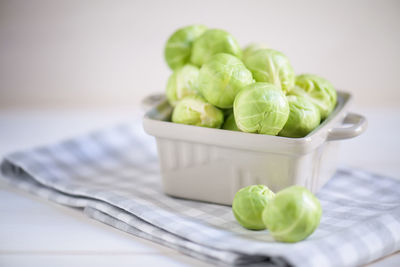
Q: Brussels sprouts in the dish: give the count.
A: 11